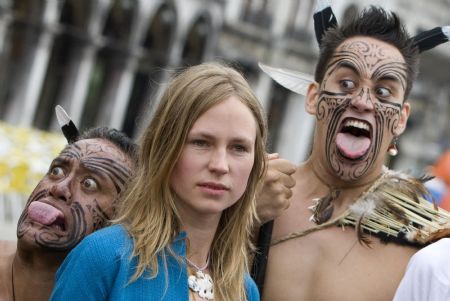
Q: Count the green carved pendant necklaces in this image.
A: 0